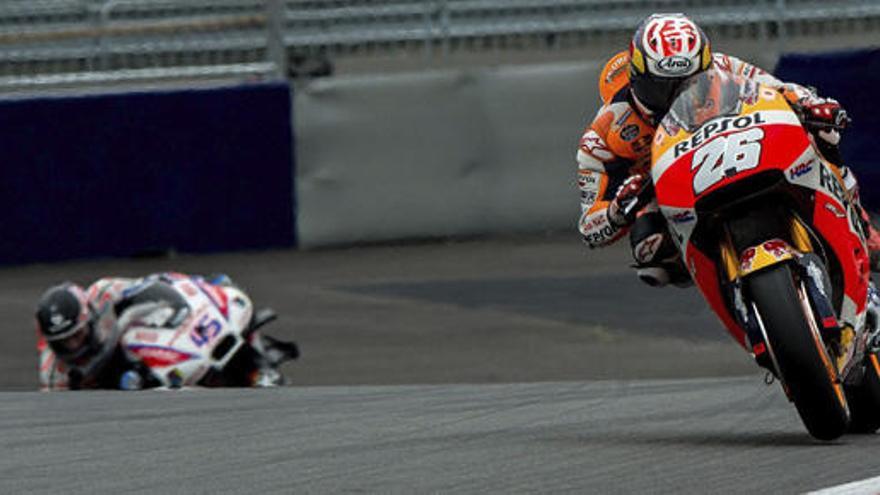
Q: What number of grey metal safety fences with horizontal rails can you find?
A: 1